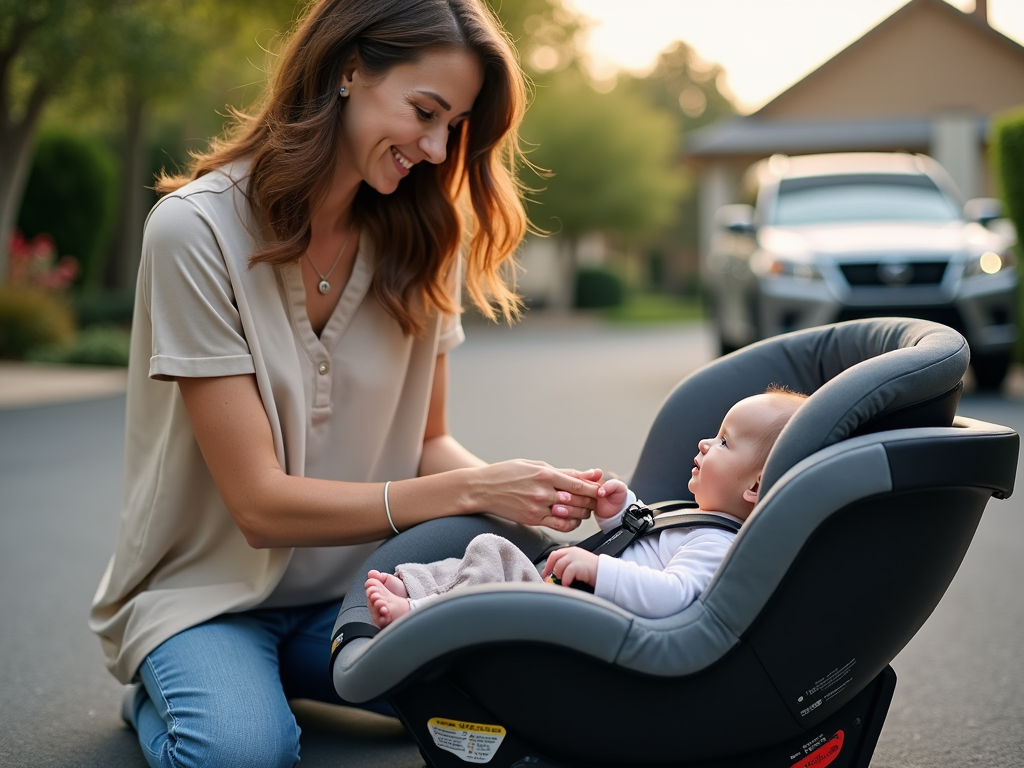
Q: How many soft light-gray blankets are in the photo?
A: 1